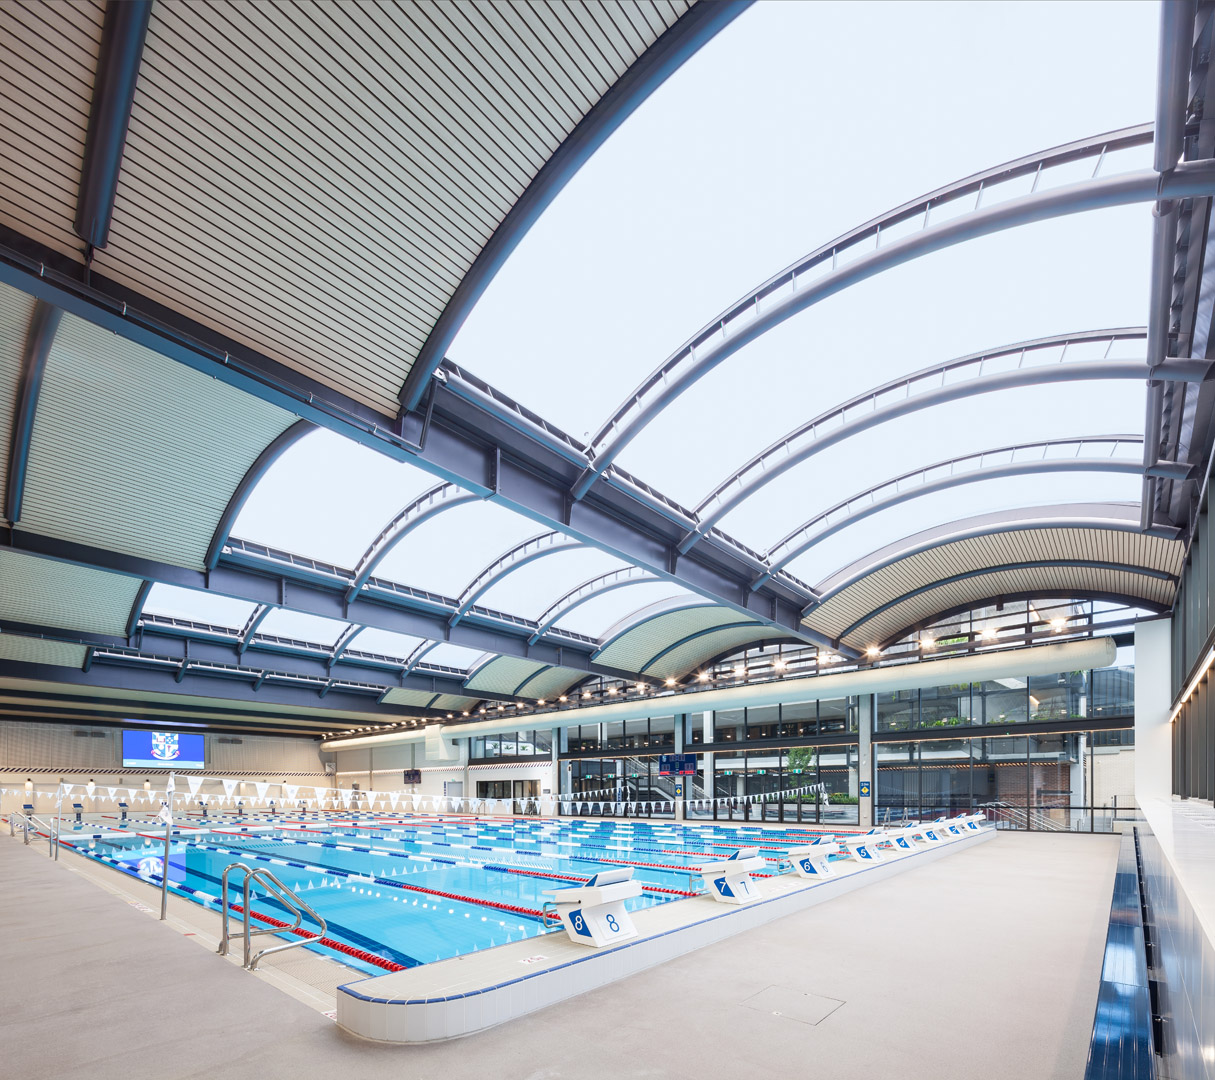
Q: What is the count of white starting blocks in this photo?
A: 8